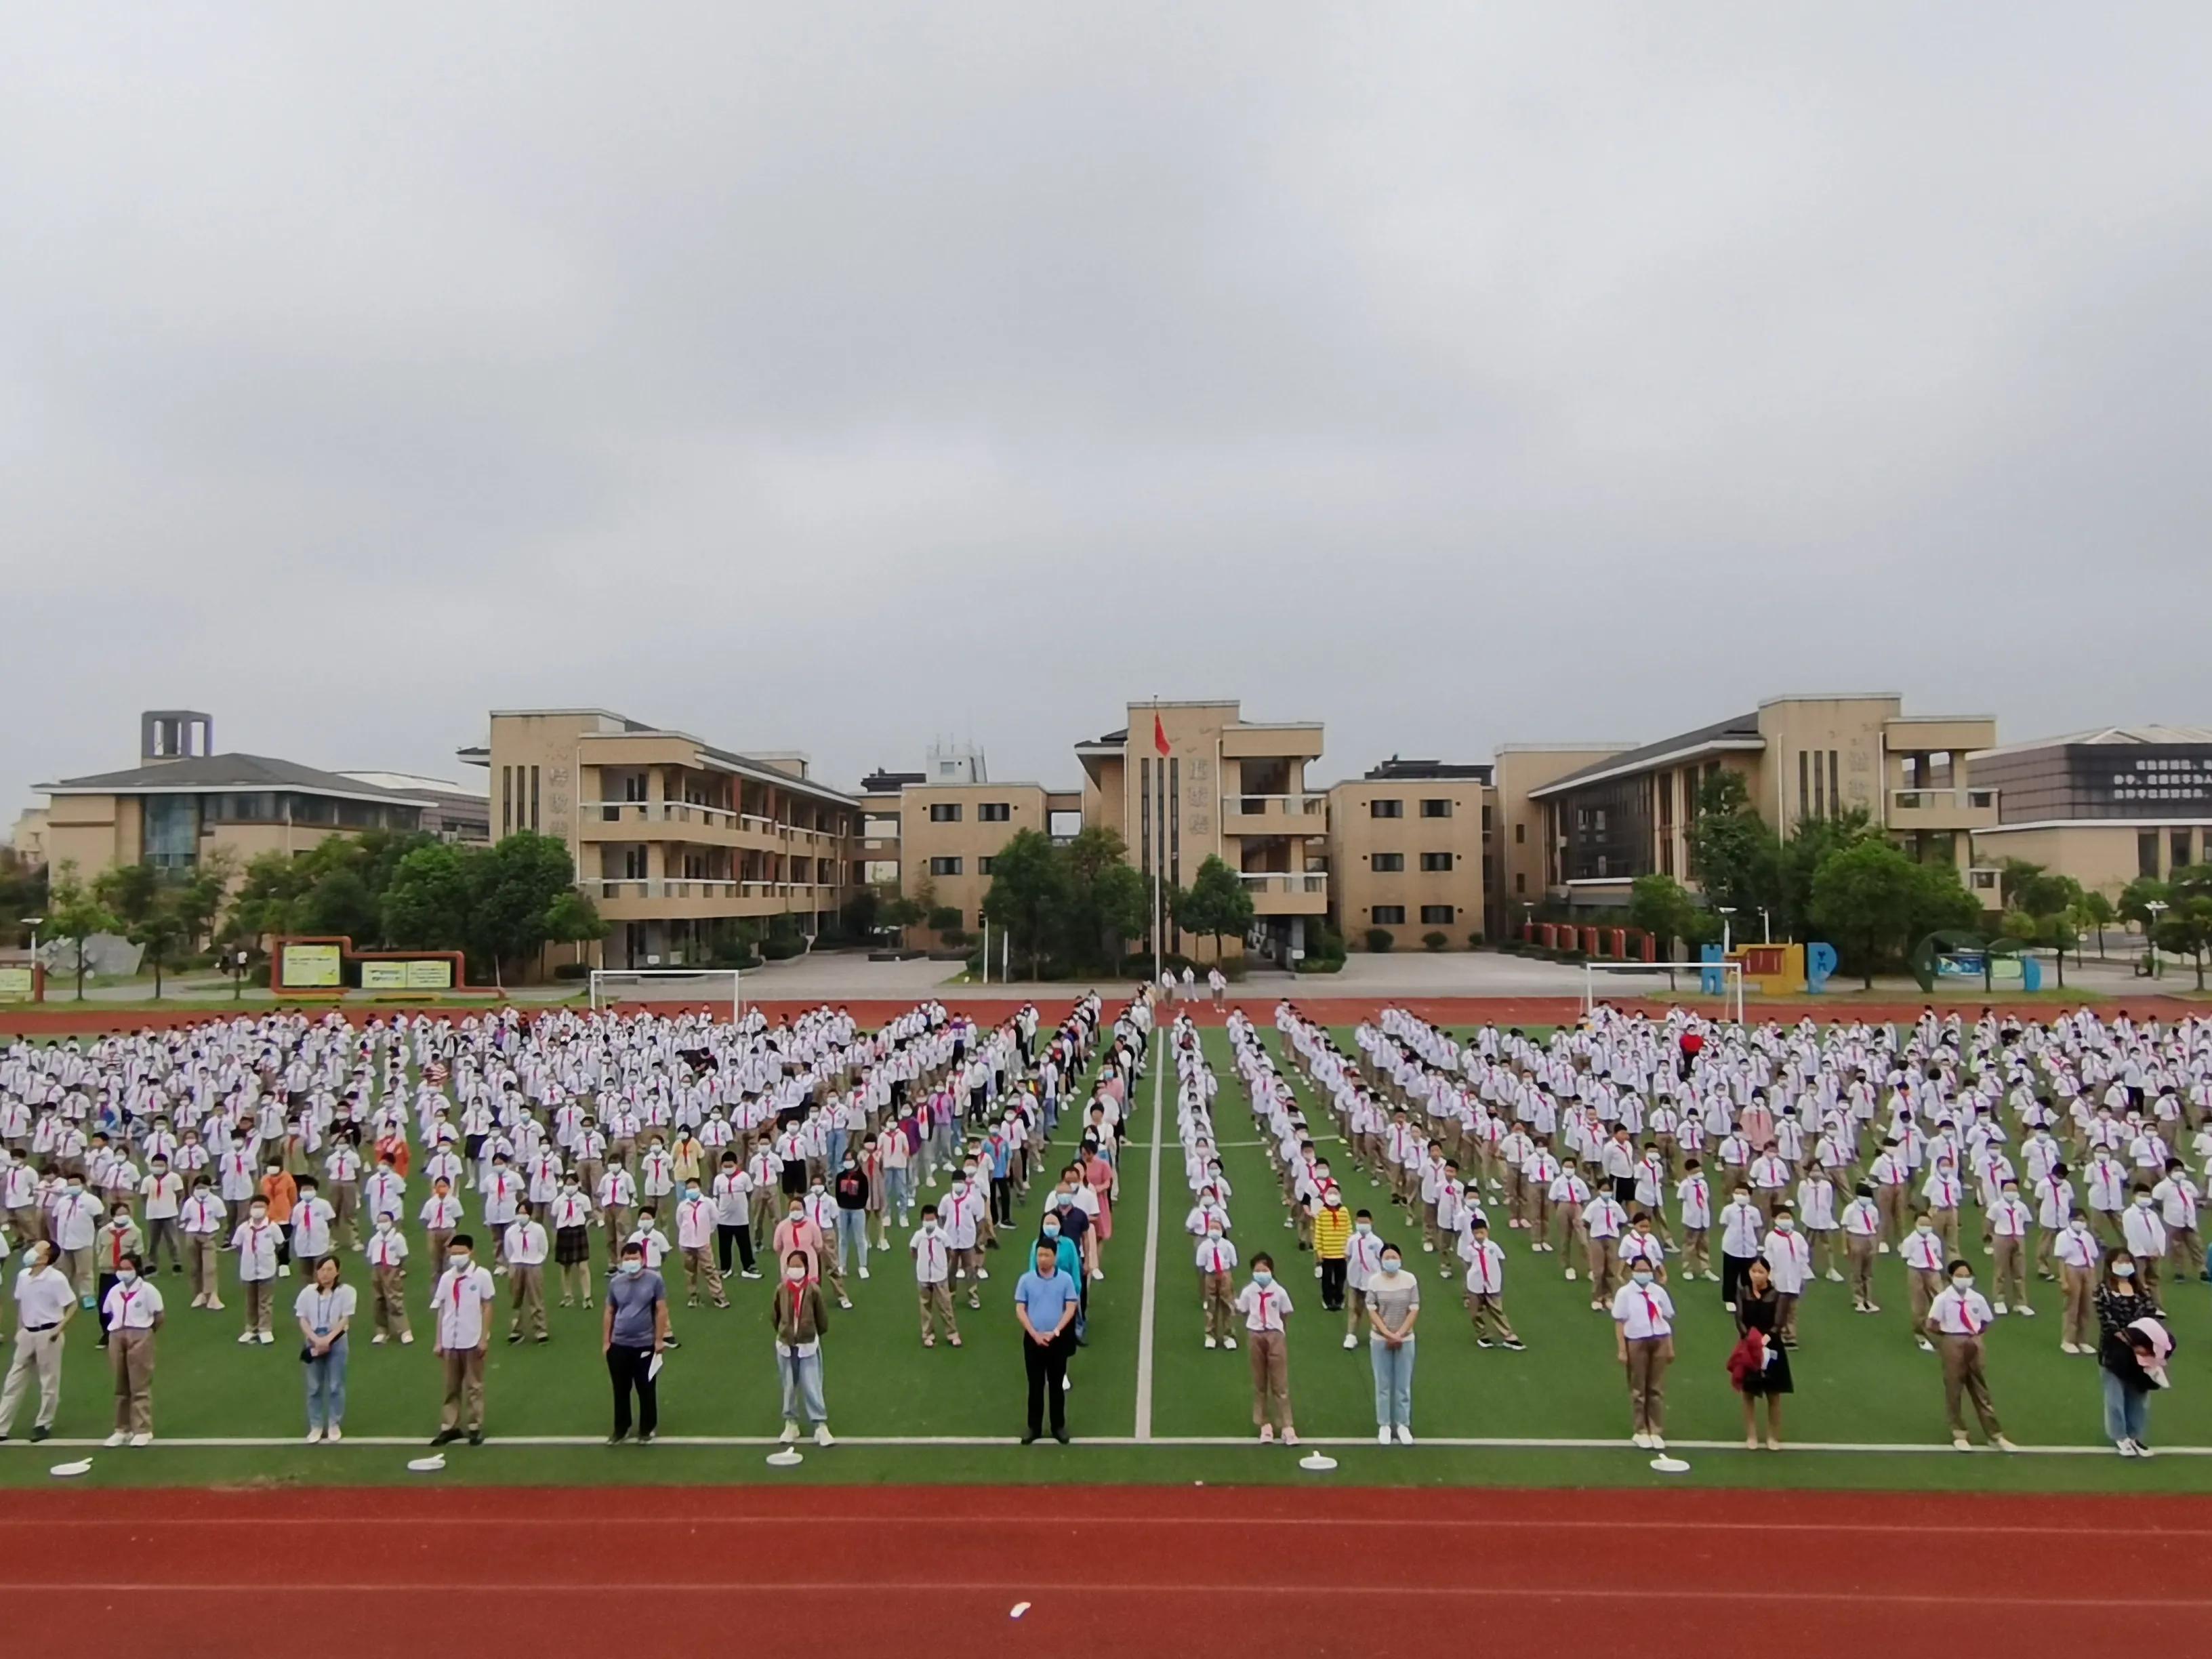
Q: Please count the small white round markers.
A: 5